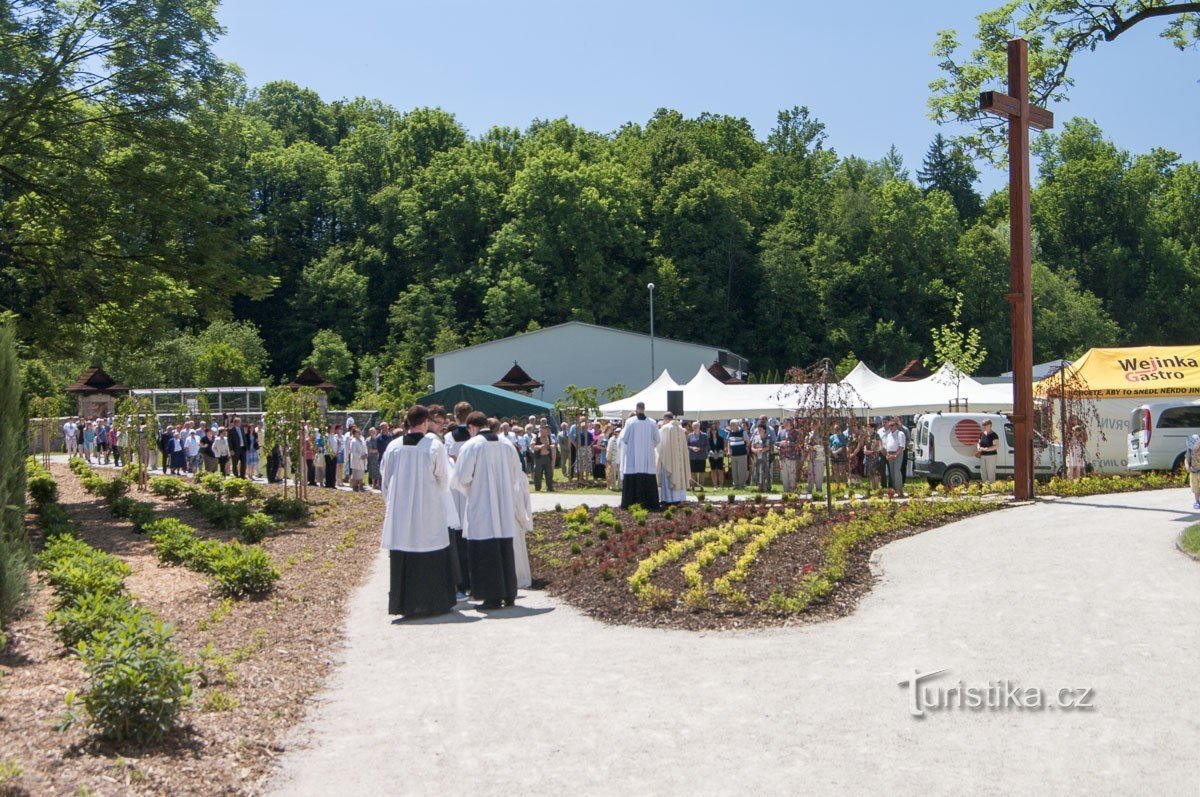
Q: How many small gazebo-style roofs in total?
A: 5